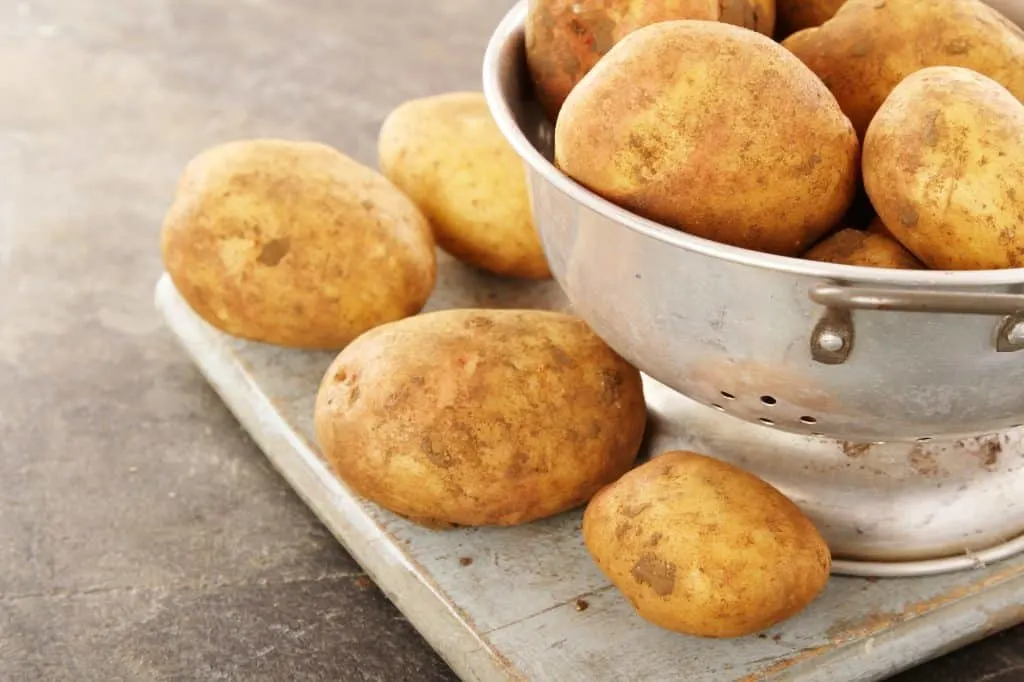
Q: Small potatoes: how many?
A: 1